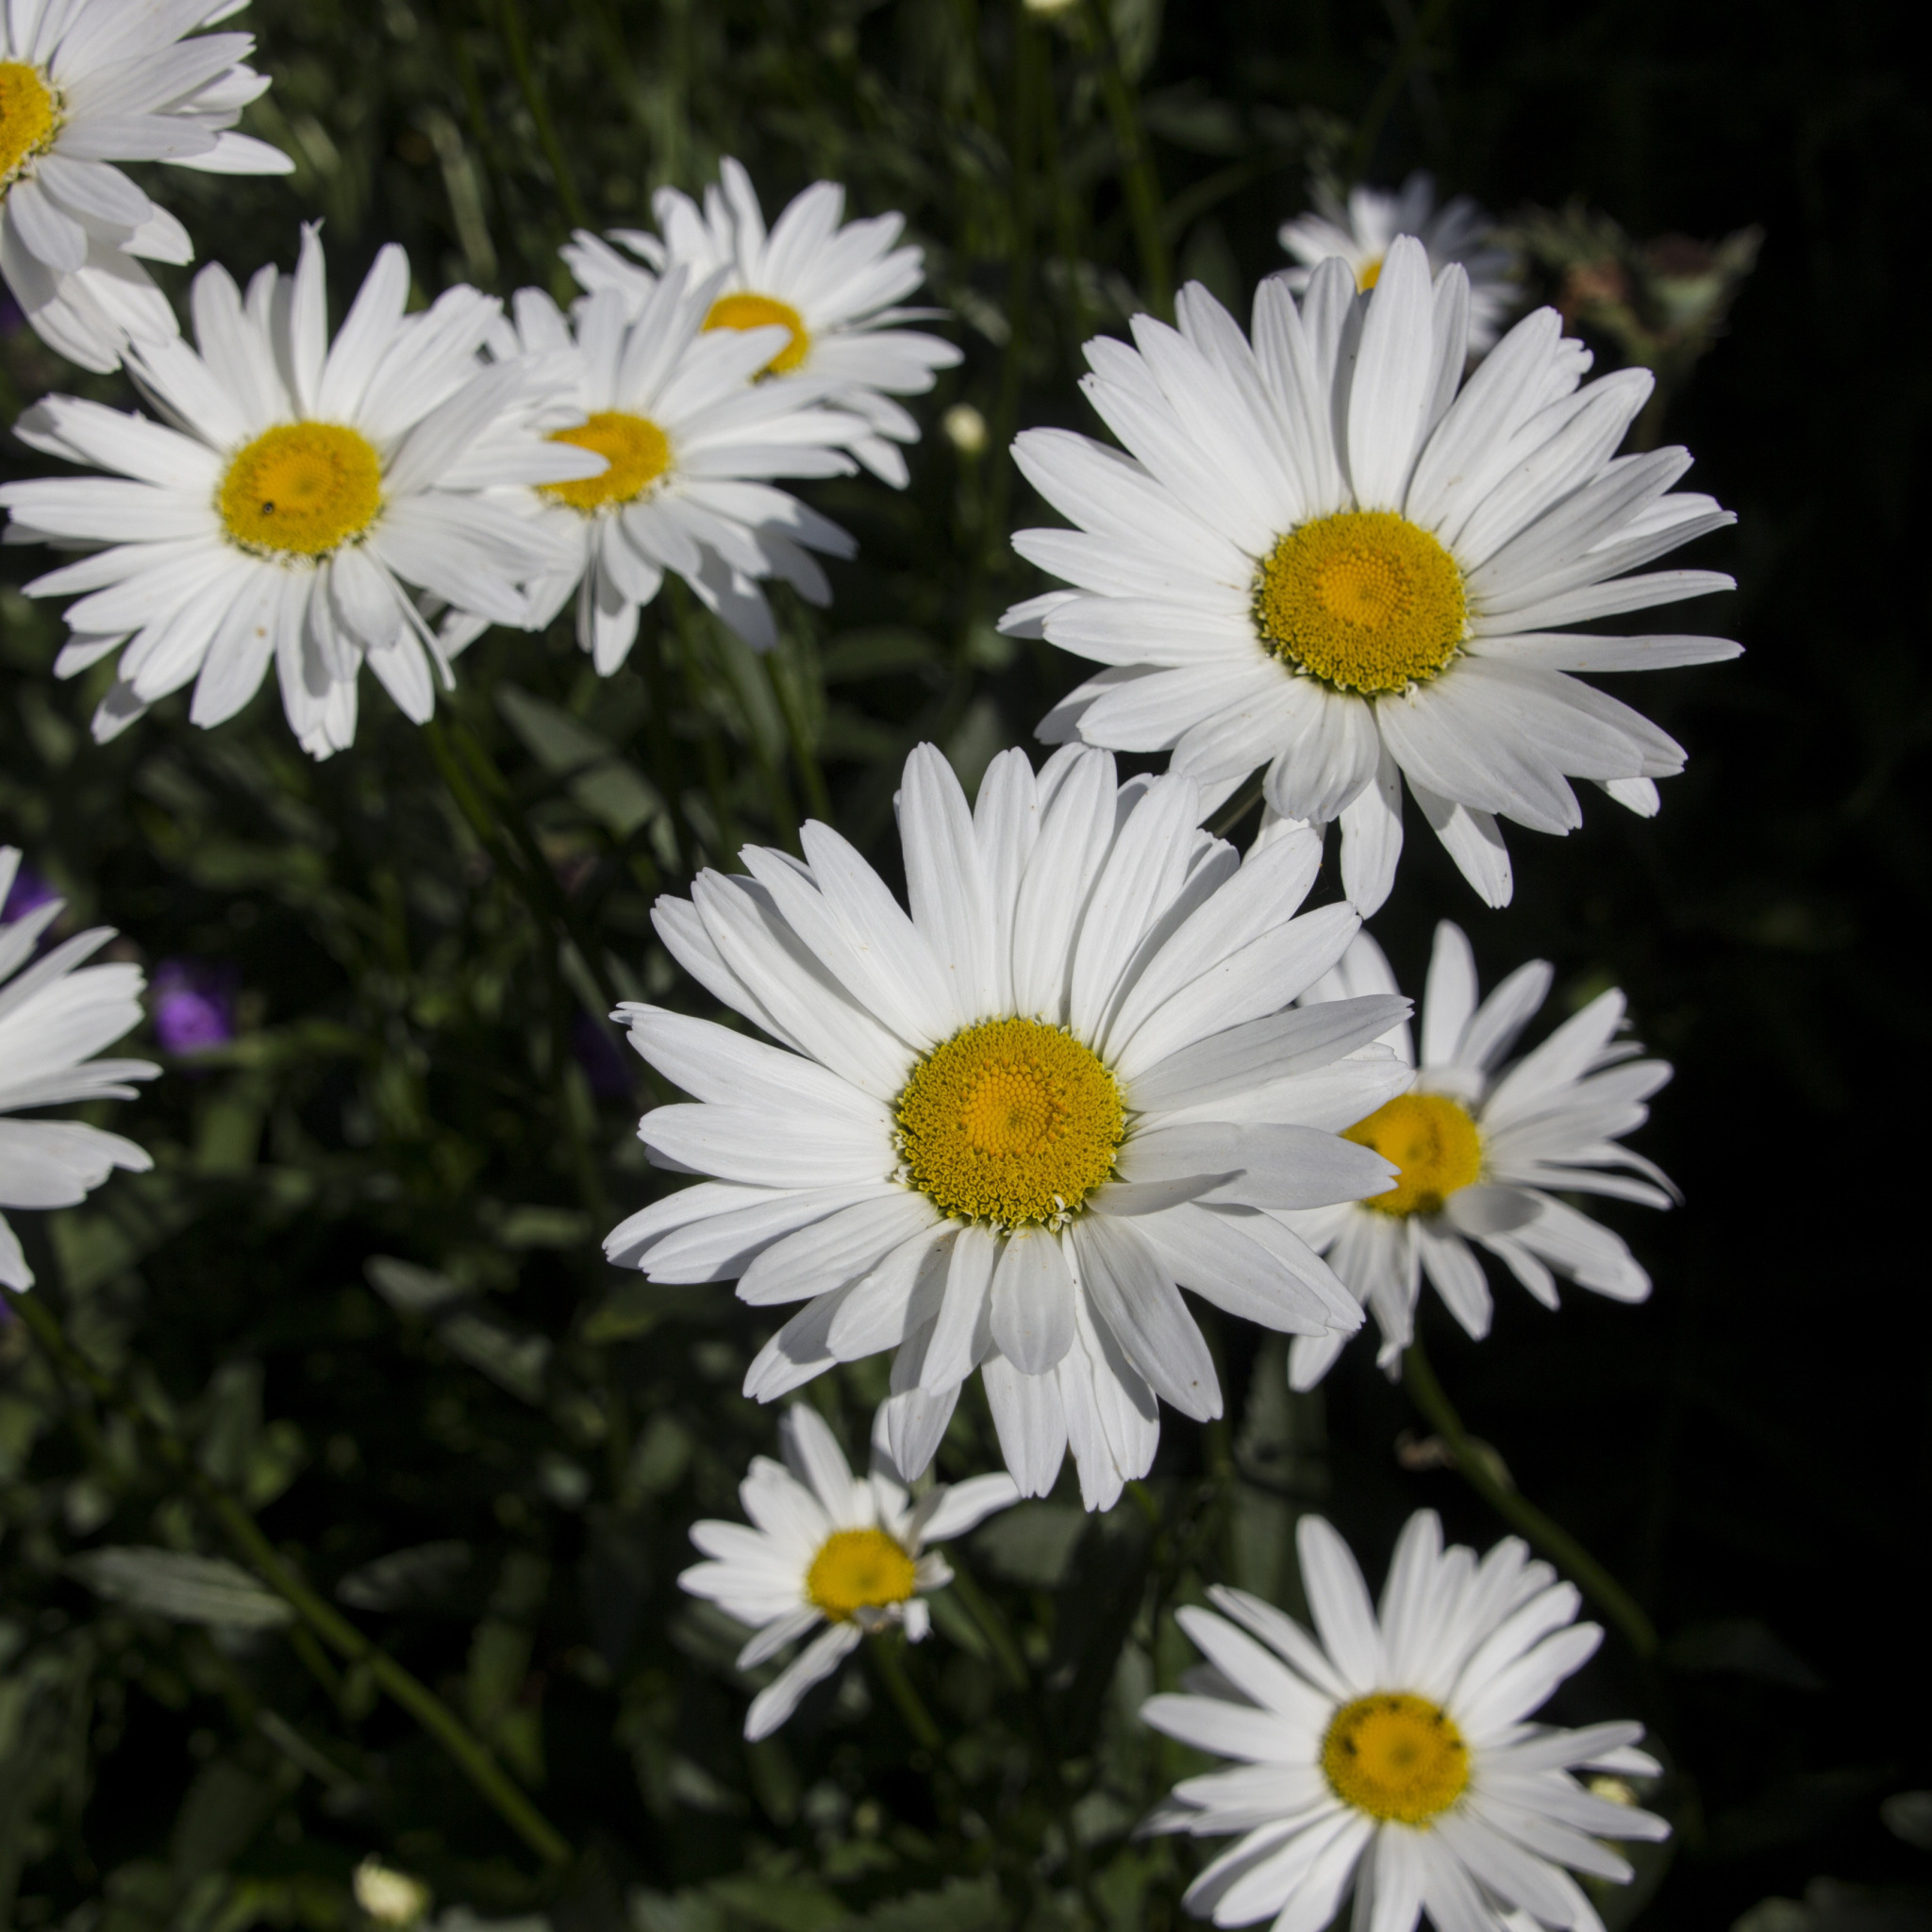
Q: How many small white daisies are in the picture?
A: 11